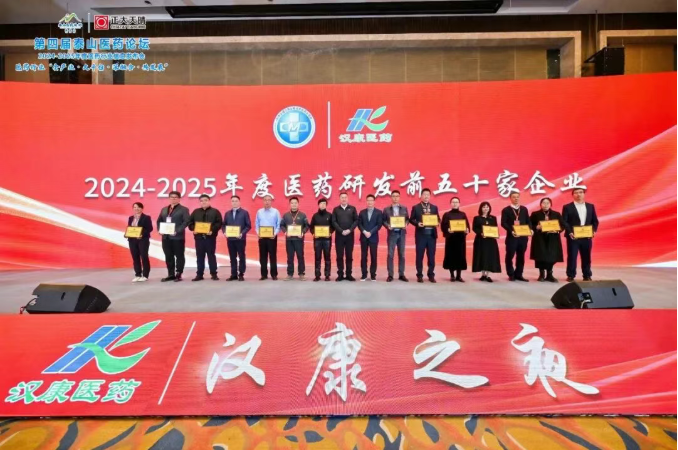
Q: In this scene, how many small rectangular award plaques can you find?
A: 14